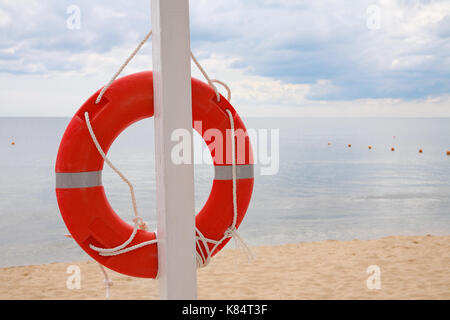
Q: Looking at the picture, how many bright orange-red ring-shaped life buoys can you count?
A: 1